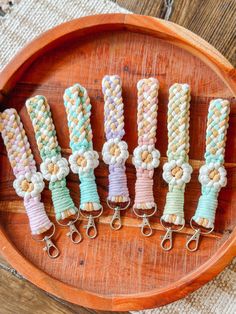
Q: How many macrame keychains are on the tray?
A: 7